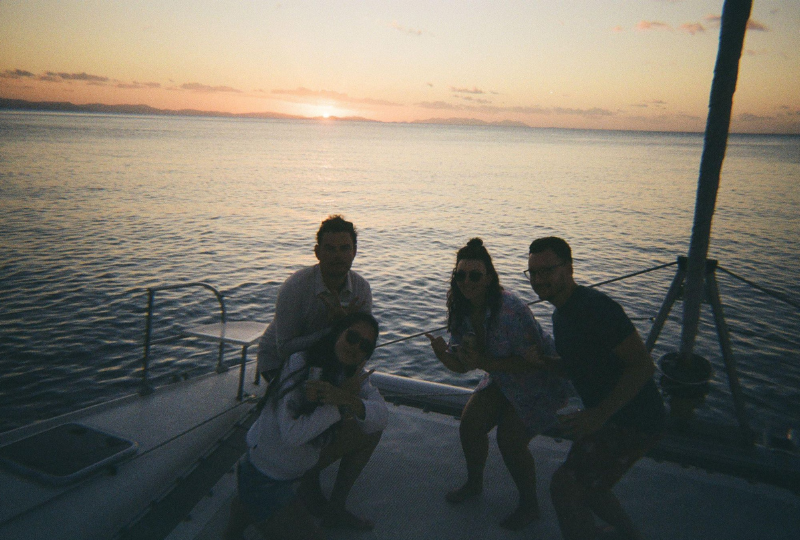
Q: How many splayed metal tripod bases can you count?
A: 1